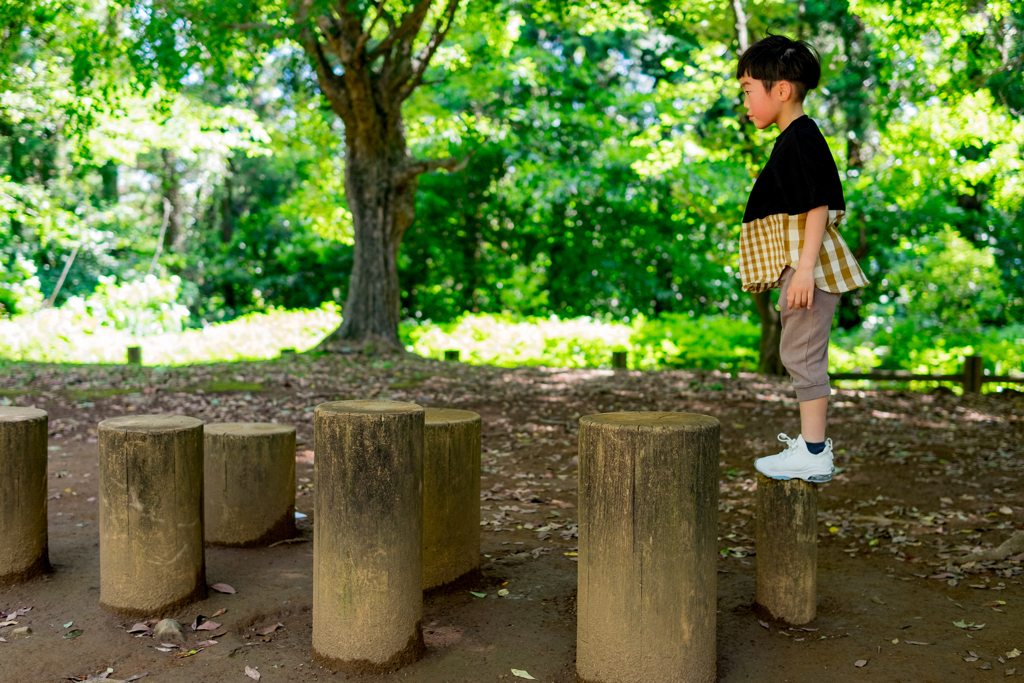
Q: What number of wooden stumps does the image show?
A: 7